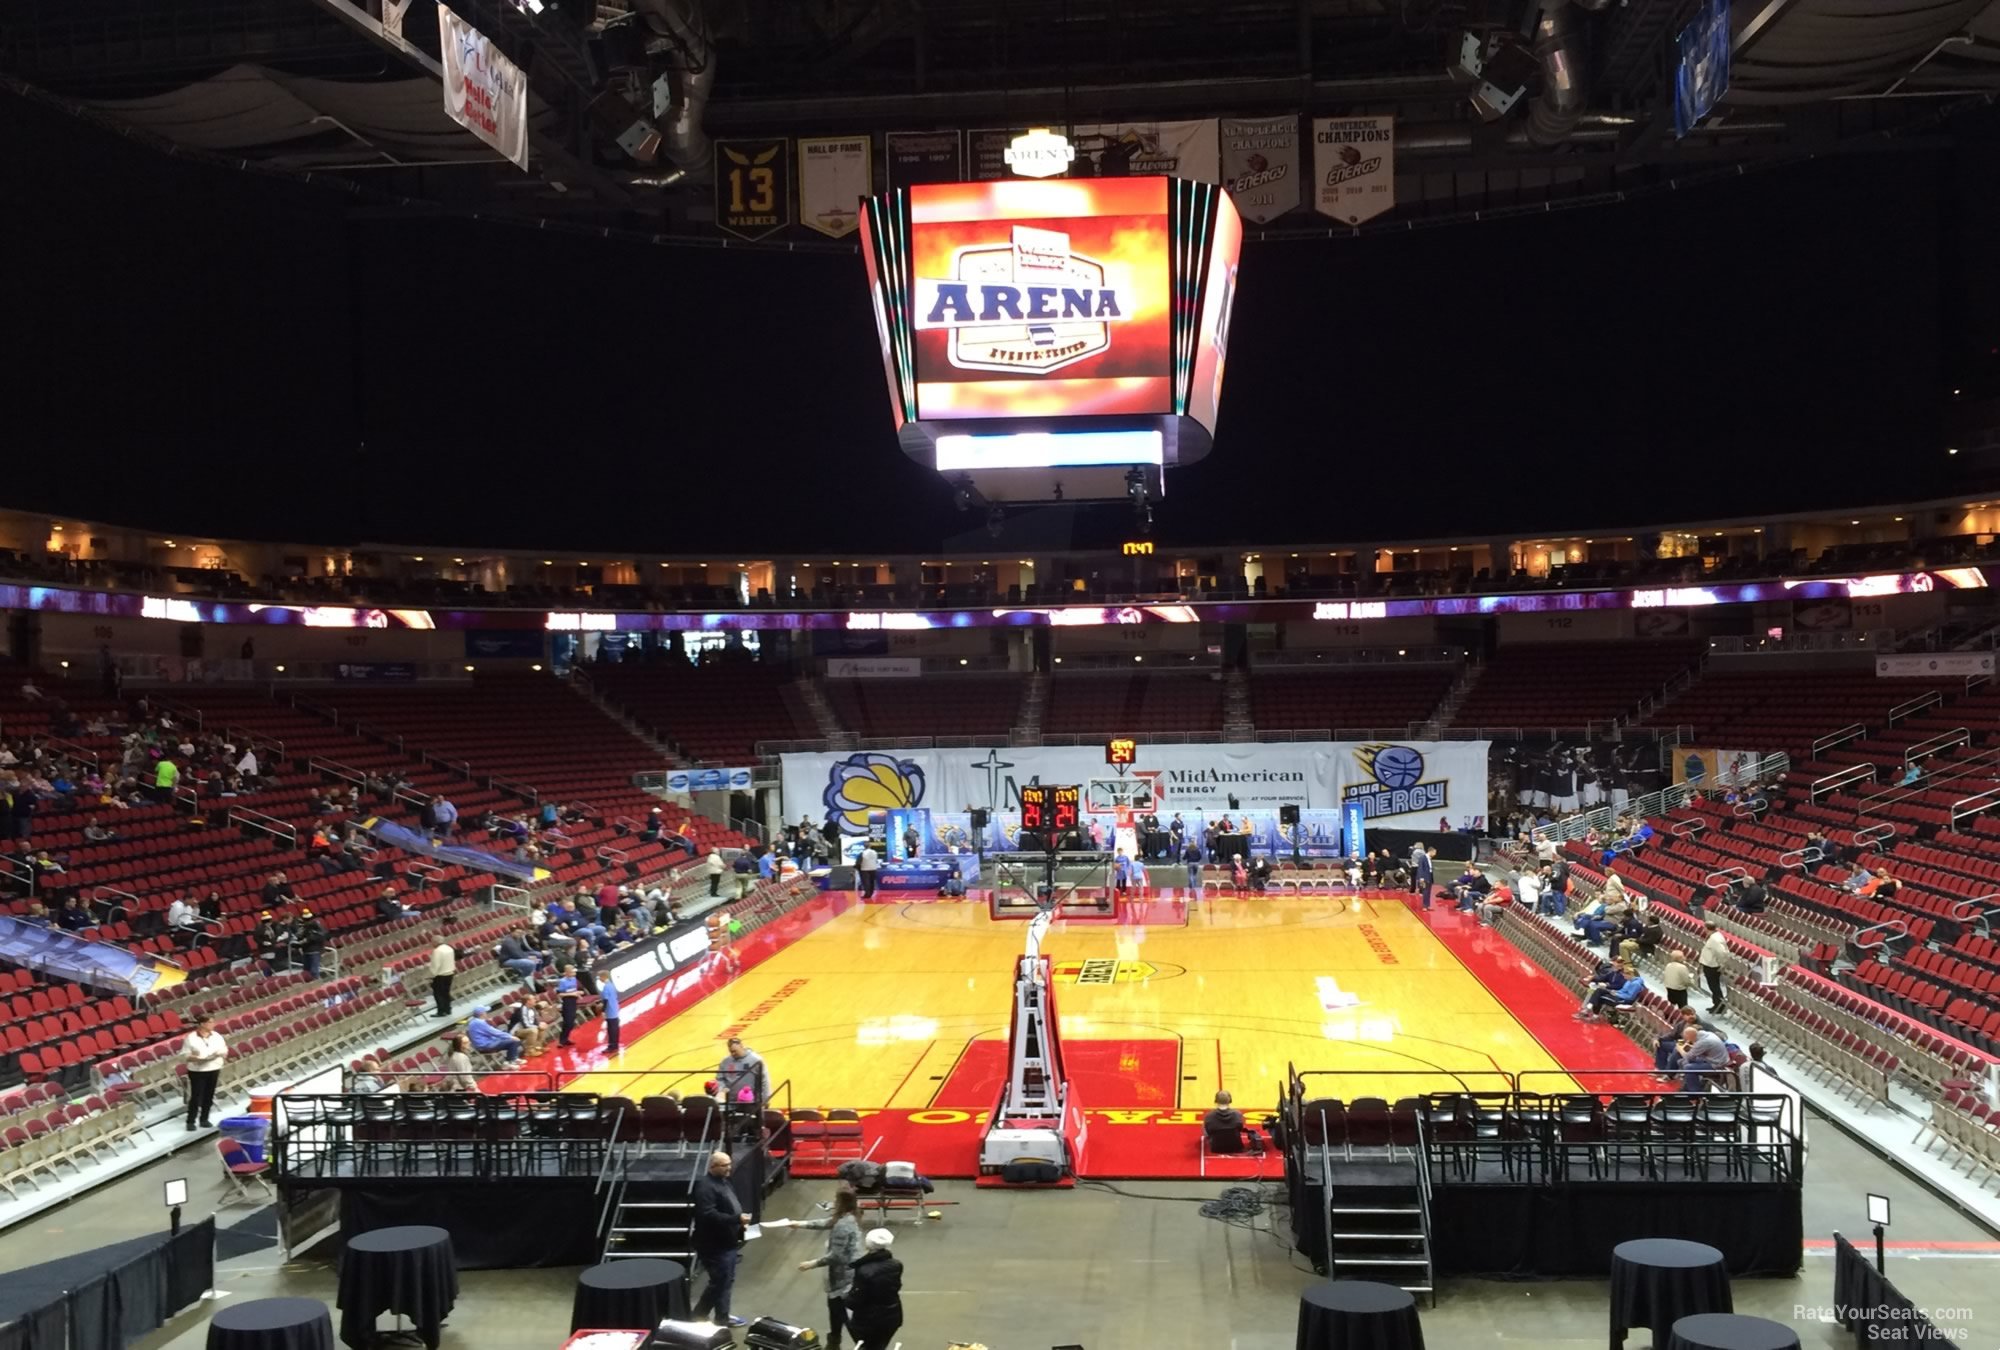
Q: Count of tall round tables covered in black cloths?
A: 6